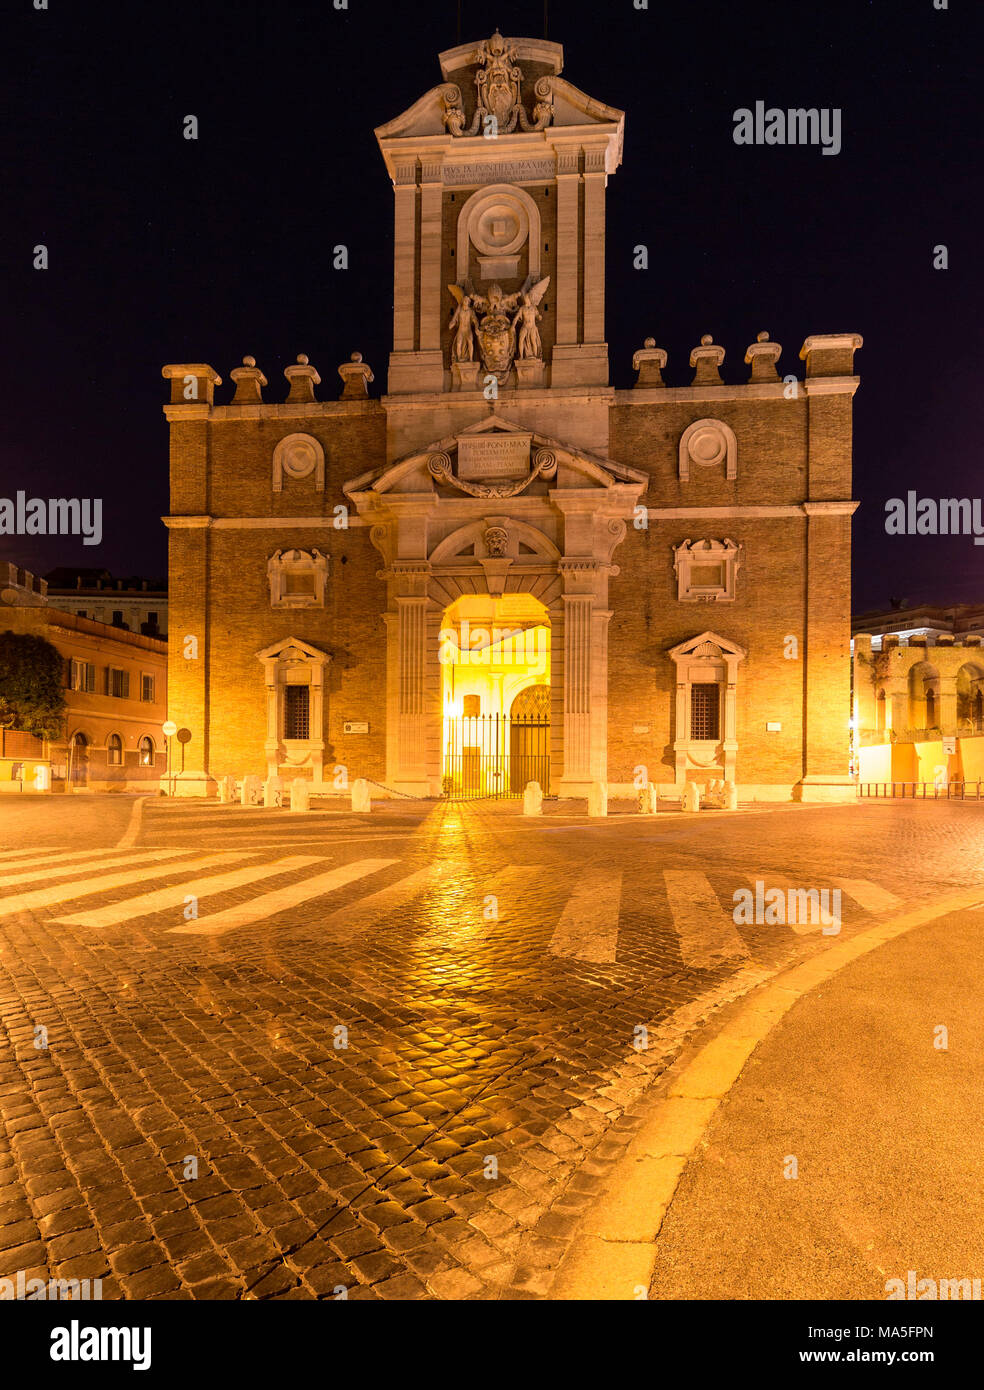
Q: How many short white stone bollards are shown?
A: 12